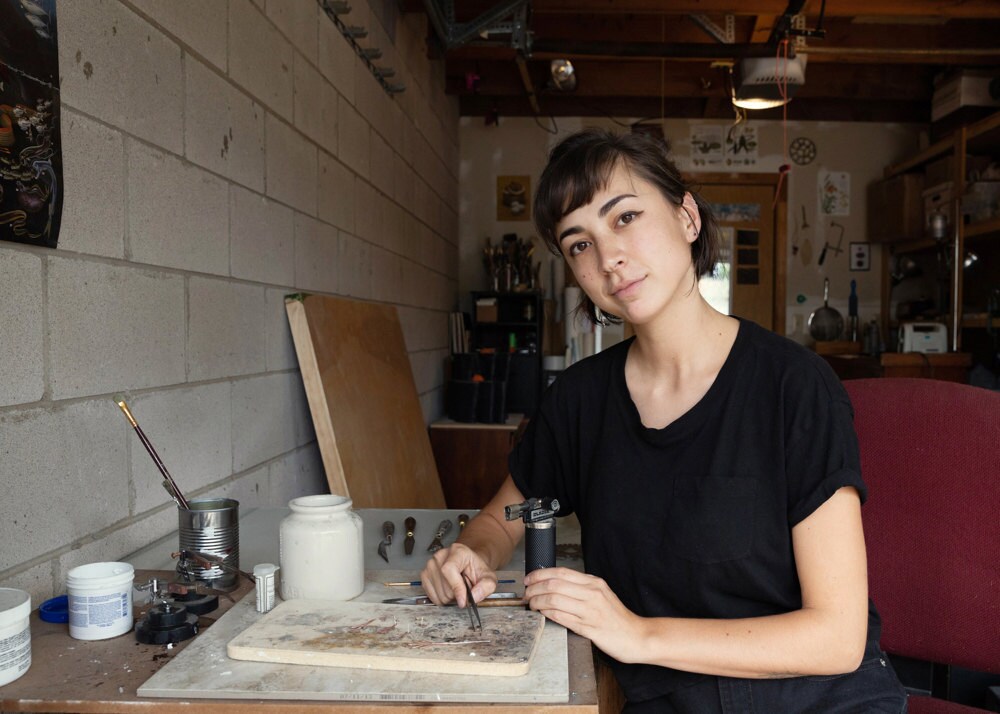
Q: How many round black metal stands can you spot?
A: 2